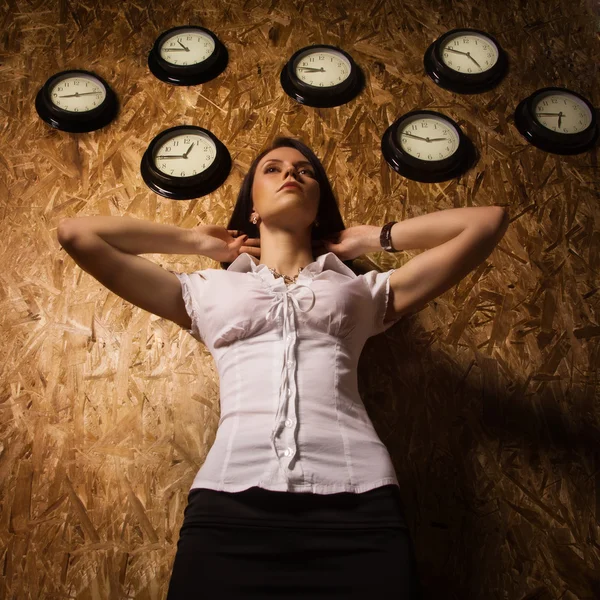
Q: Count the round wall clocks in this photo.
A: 7